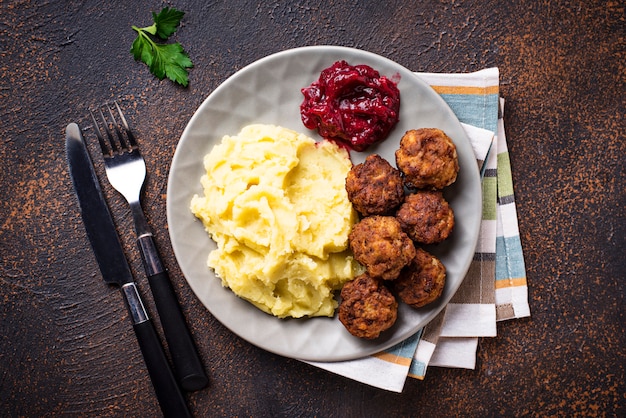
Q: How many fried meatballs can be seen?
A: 6